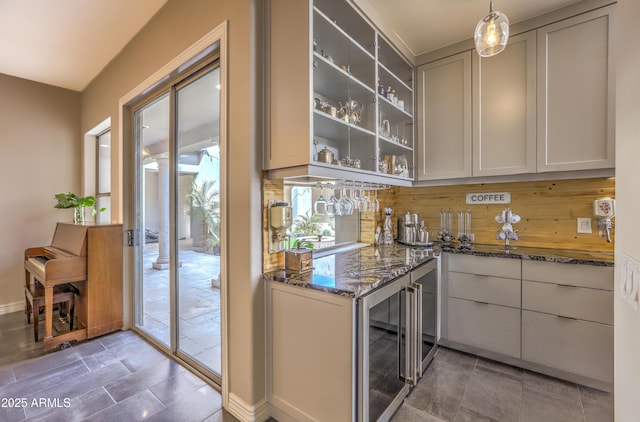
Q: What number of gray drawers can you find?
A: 6